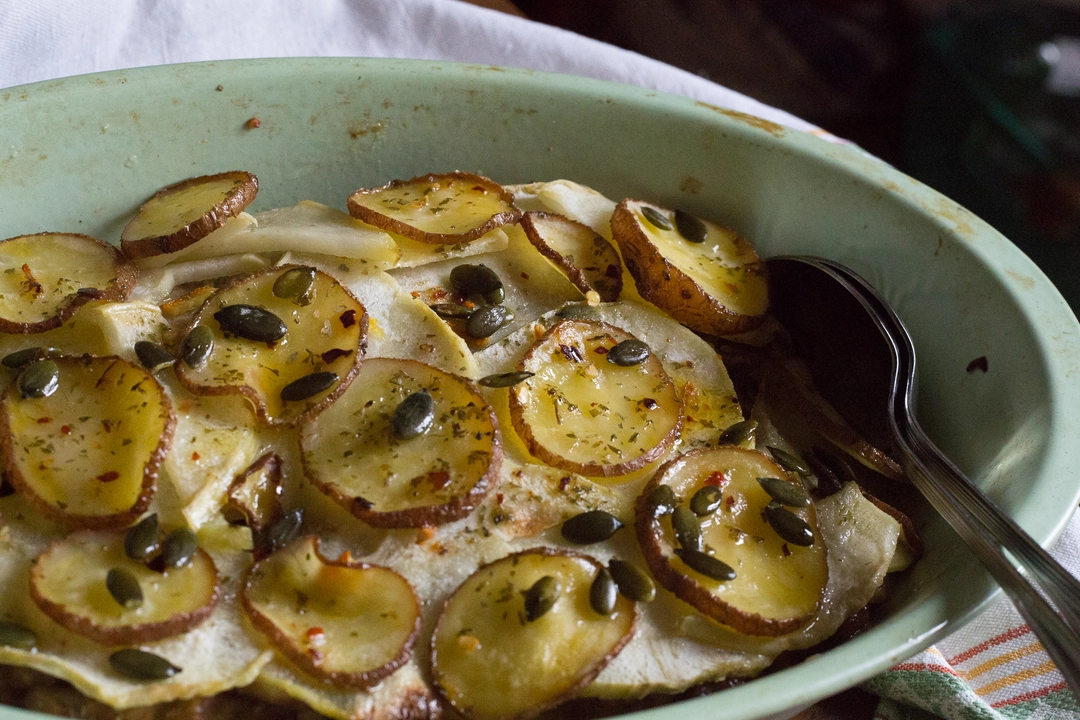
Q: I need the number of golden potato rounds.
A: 13